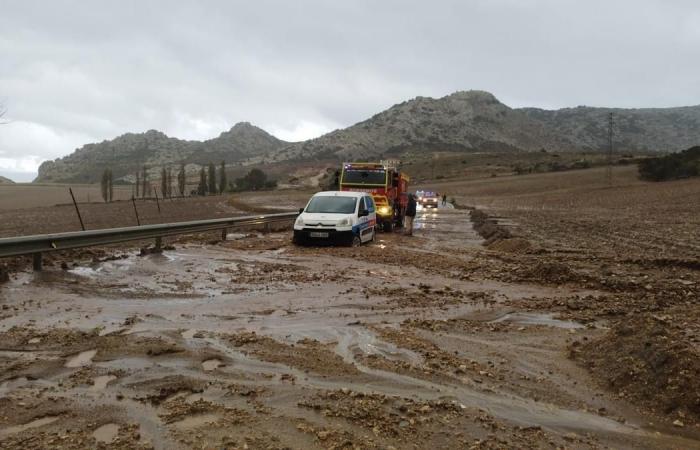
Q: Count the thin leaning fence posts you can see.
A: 3